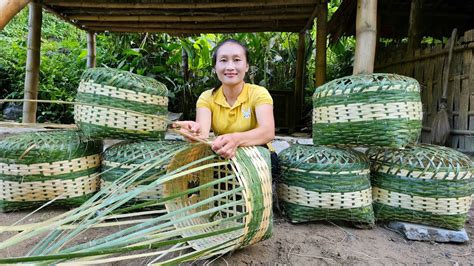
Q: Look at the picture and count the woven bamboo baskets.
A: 7